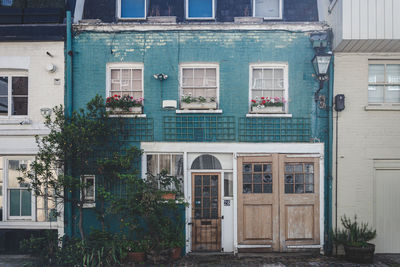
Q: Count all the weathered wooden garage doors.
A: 2